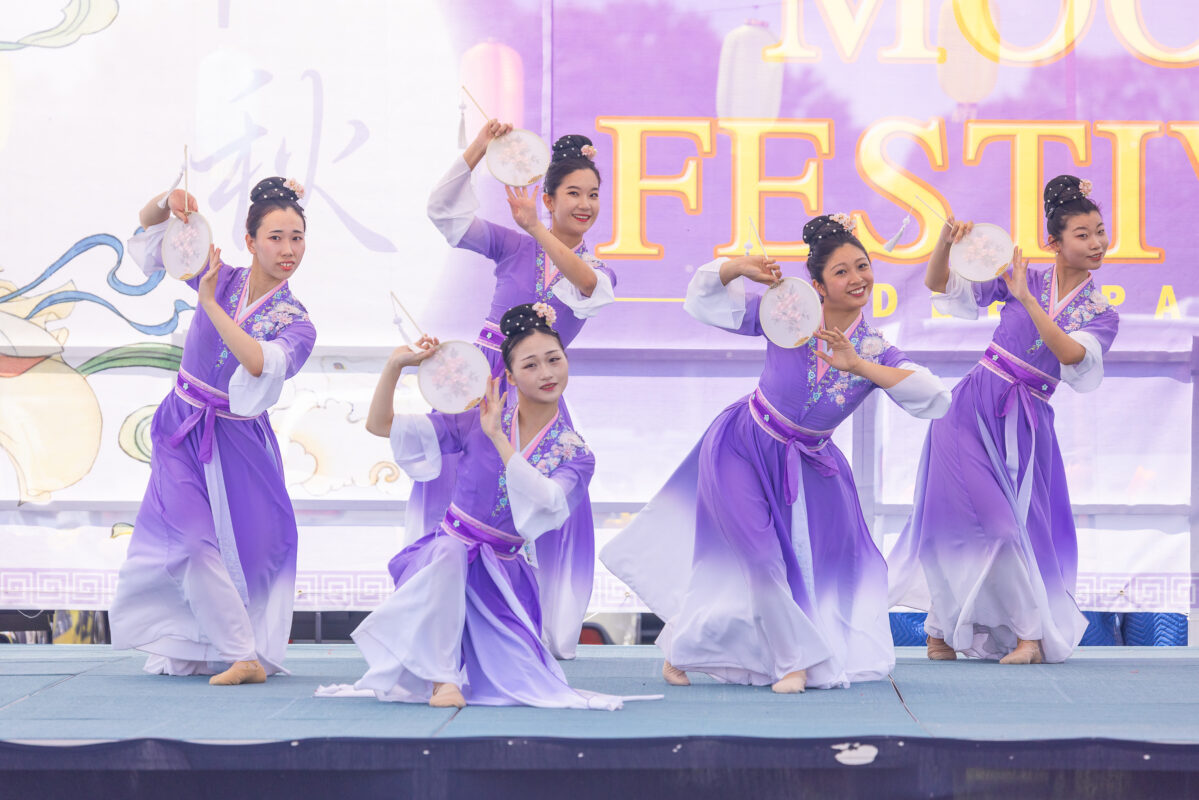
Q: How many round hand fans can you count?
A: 5